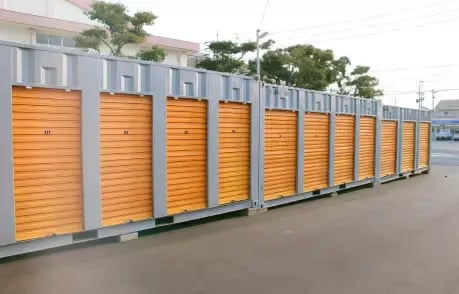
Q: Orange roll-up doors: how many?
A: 11